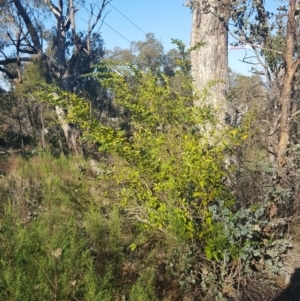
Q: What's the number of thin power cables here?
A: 2